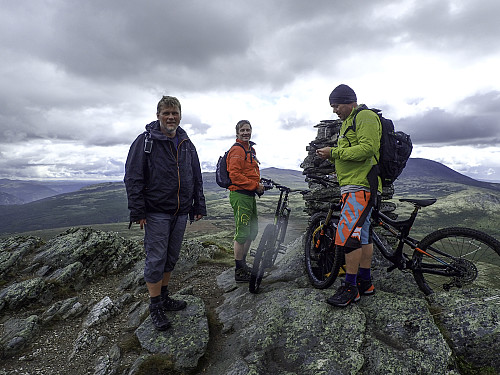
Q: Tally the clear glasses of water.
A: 0